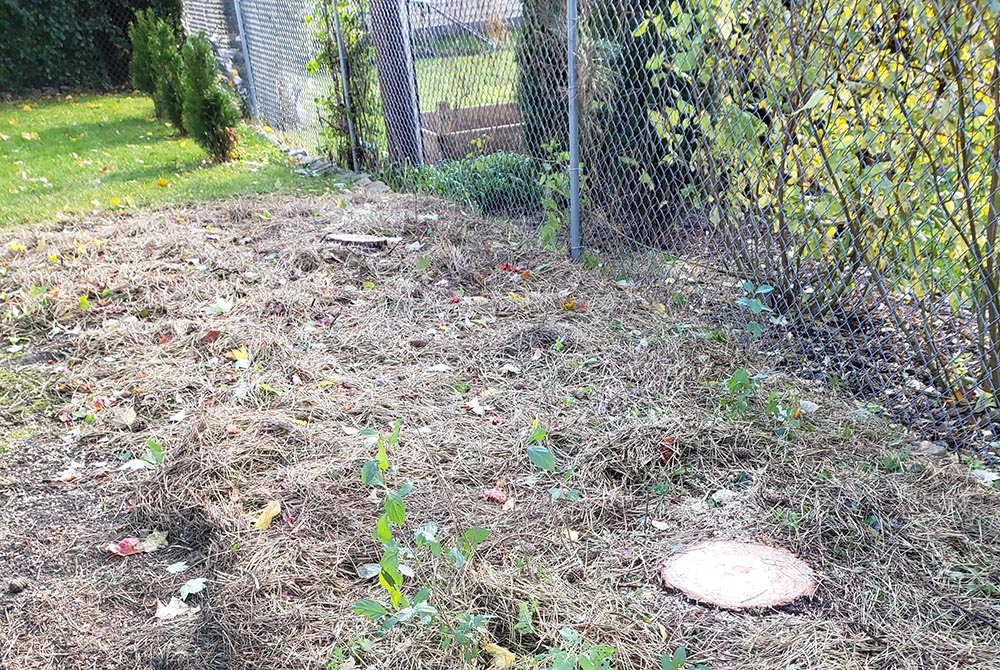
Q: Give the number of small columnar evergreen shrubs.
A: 3